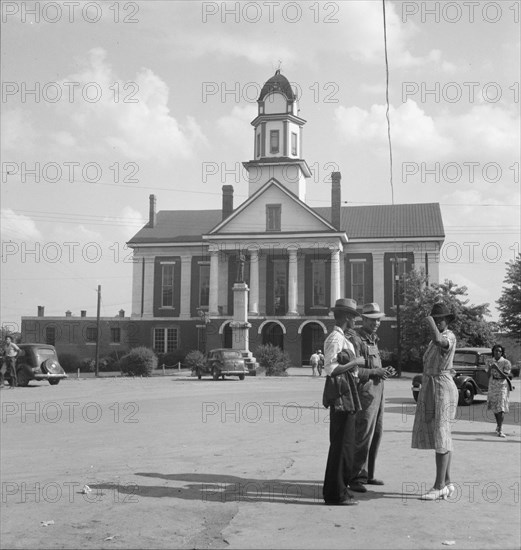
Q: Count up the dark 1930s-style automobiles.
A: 3